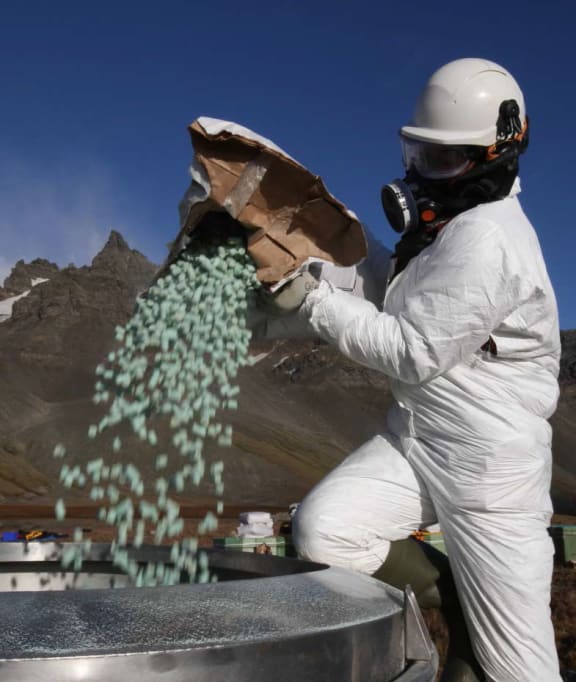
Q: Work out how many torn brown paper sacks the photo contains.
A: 1